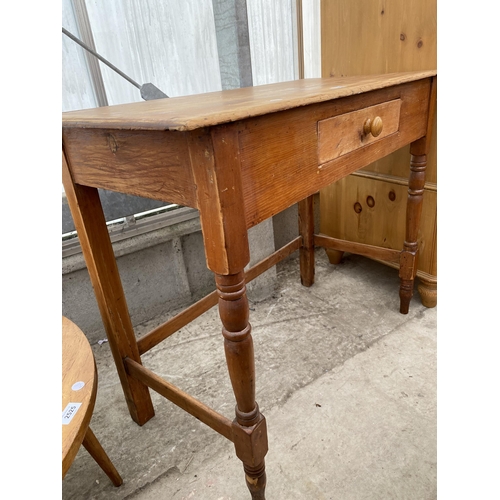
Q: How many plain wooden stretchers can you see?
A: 3